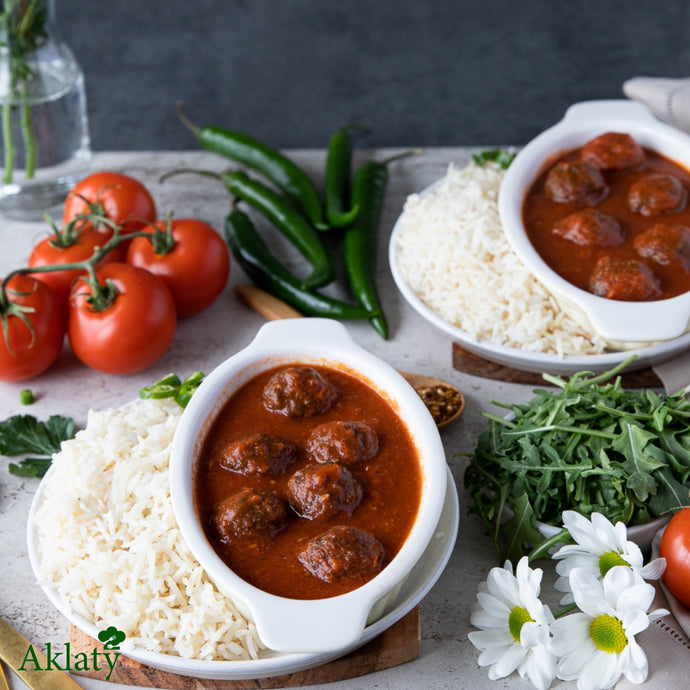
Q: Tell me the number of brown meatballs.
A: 12